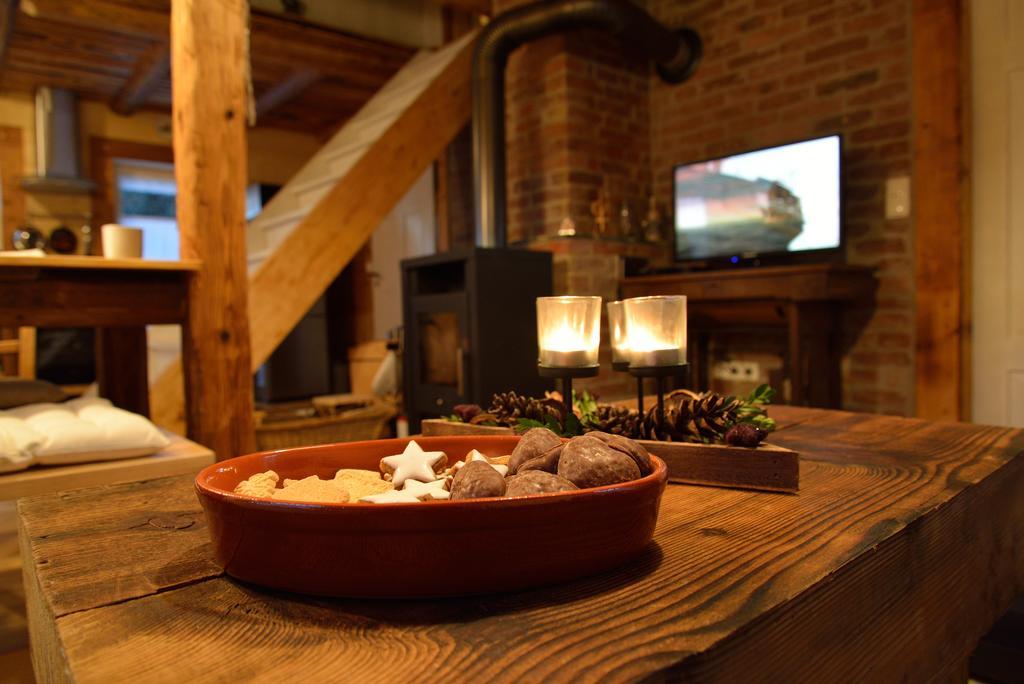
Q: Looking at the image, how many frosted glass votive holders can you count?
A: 3